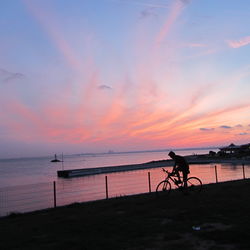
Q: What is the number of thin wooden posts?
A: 5